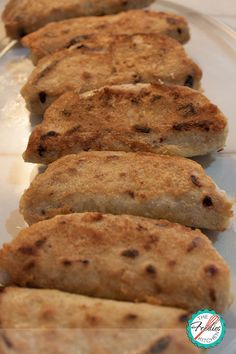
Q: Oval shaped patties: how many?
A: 7